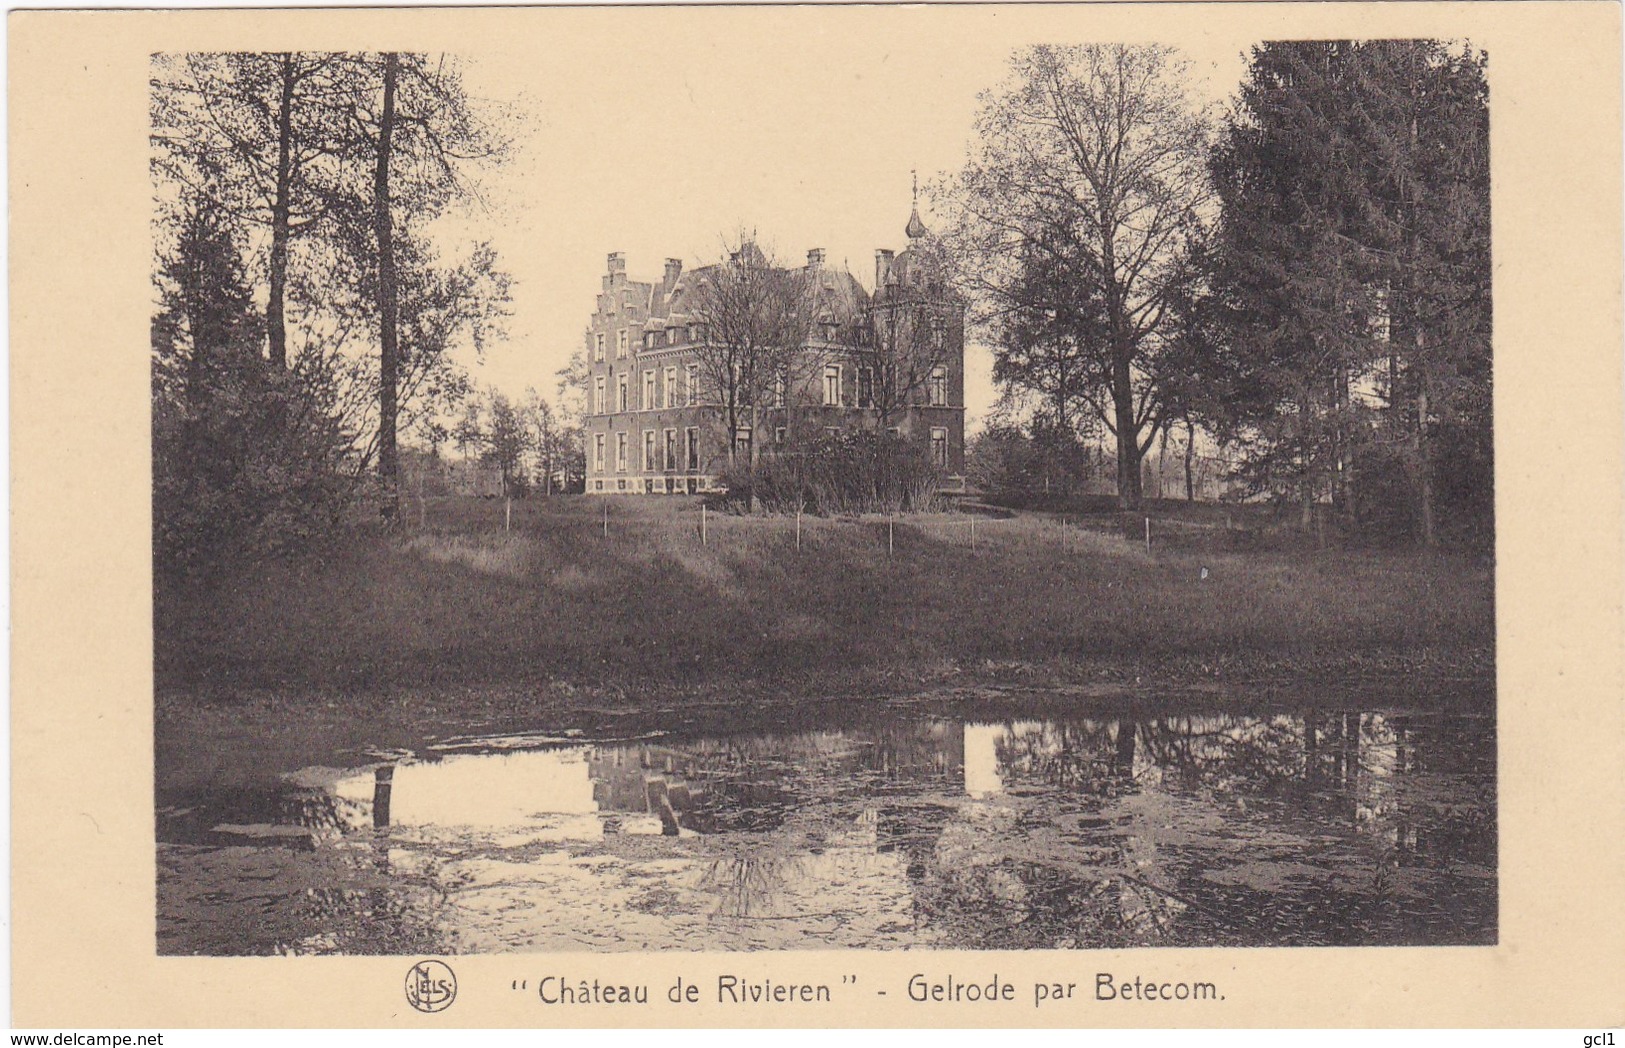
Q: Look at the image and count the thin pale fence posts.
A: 8